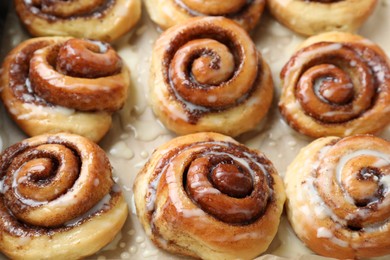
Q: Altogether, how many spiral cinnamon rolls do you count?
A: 9